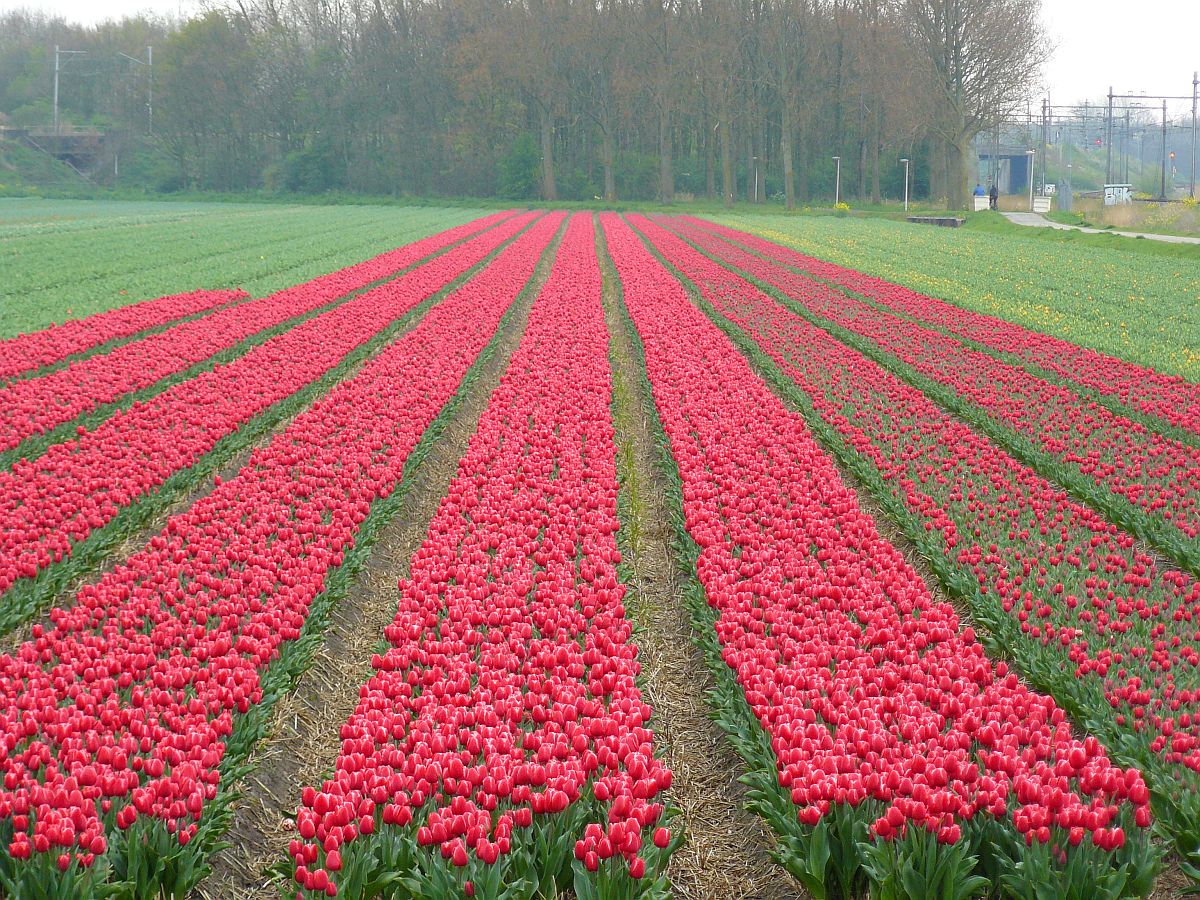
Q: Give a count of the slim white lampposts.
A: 4